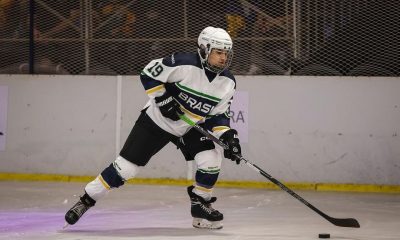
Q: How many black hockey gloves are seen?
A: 2